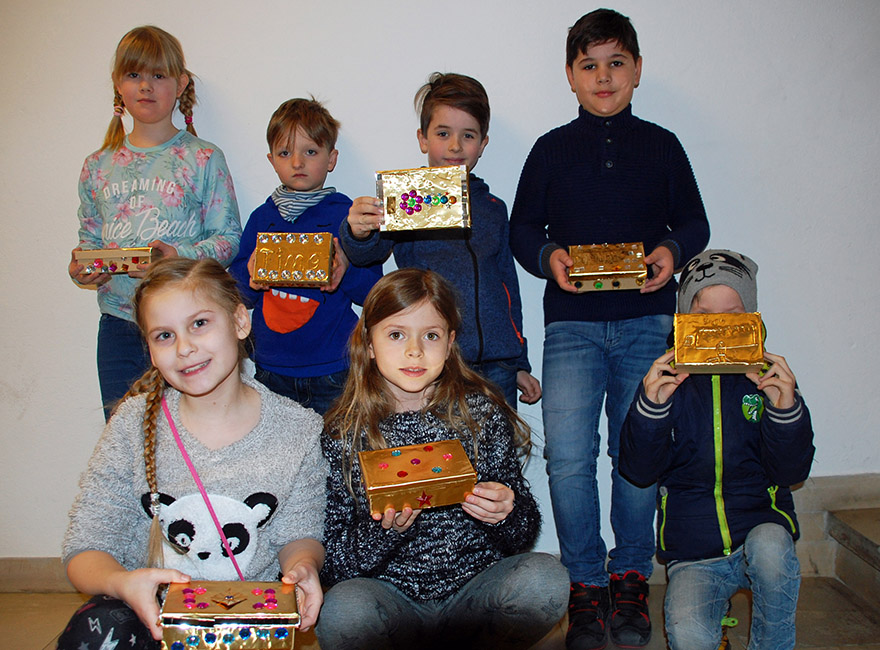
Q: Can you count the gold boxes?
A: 7